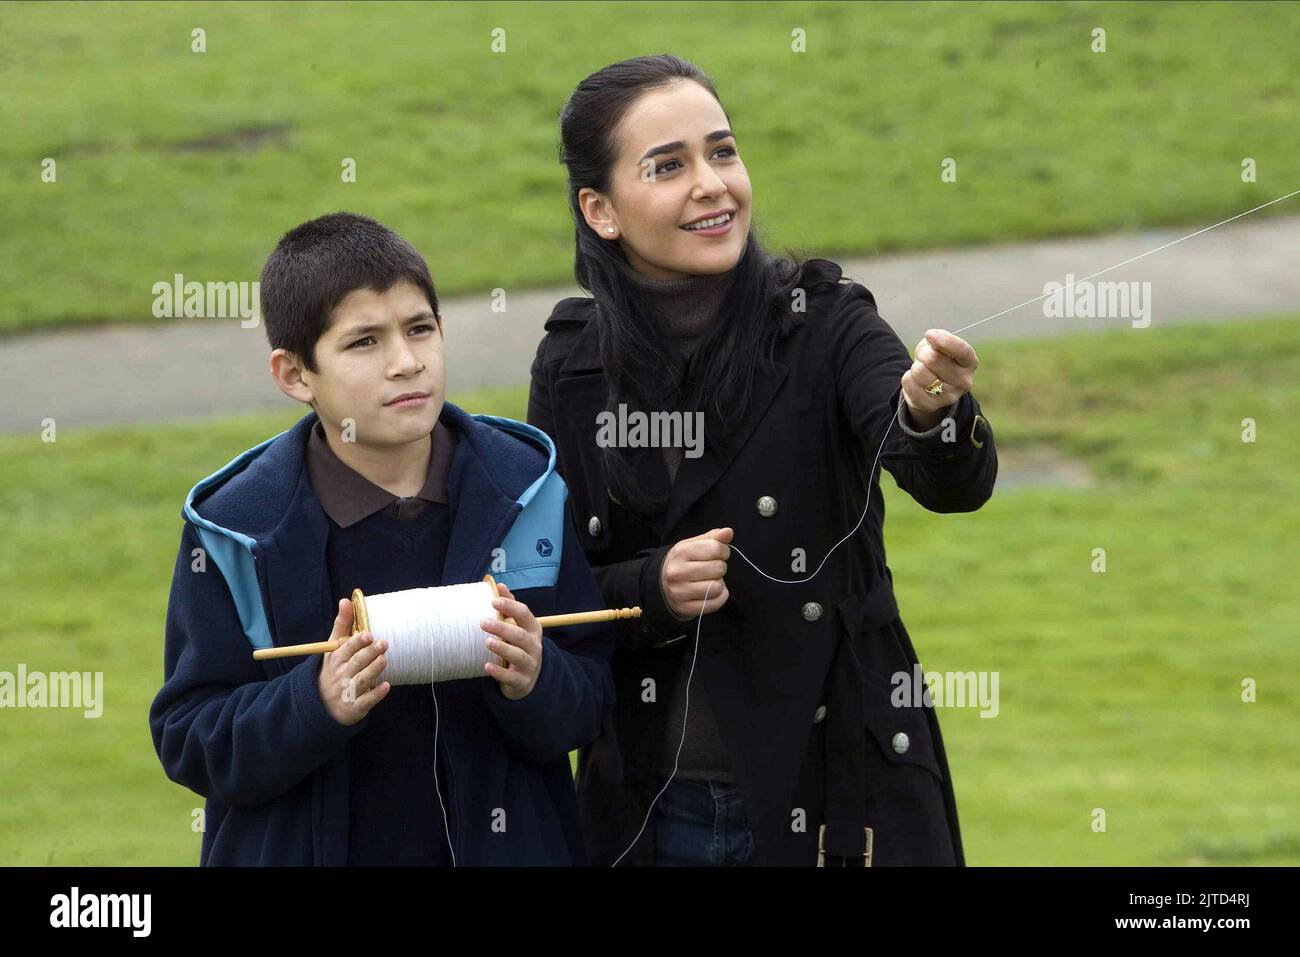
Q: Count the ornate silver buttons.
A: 5